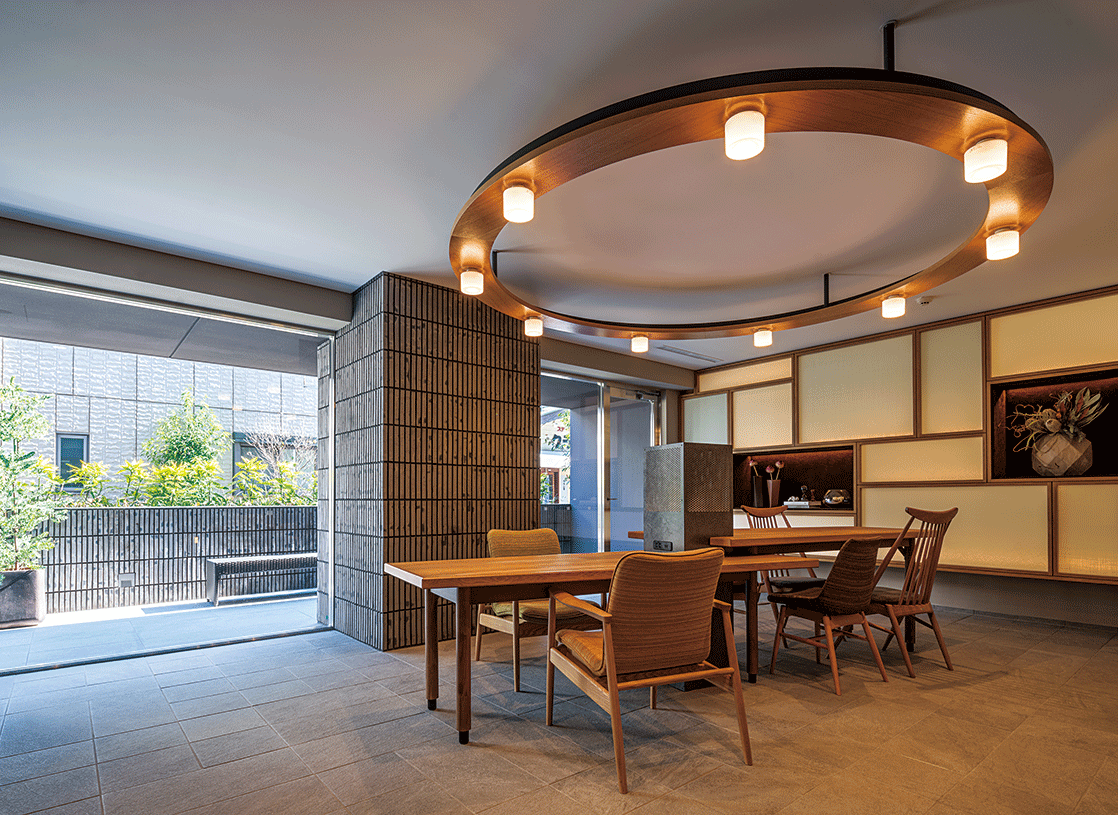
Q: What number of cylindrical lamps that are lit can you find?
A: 9